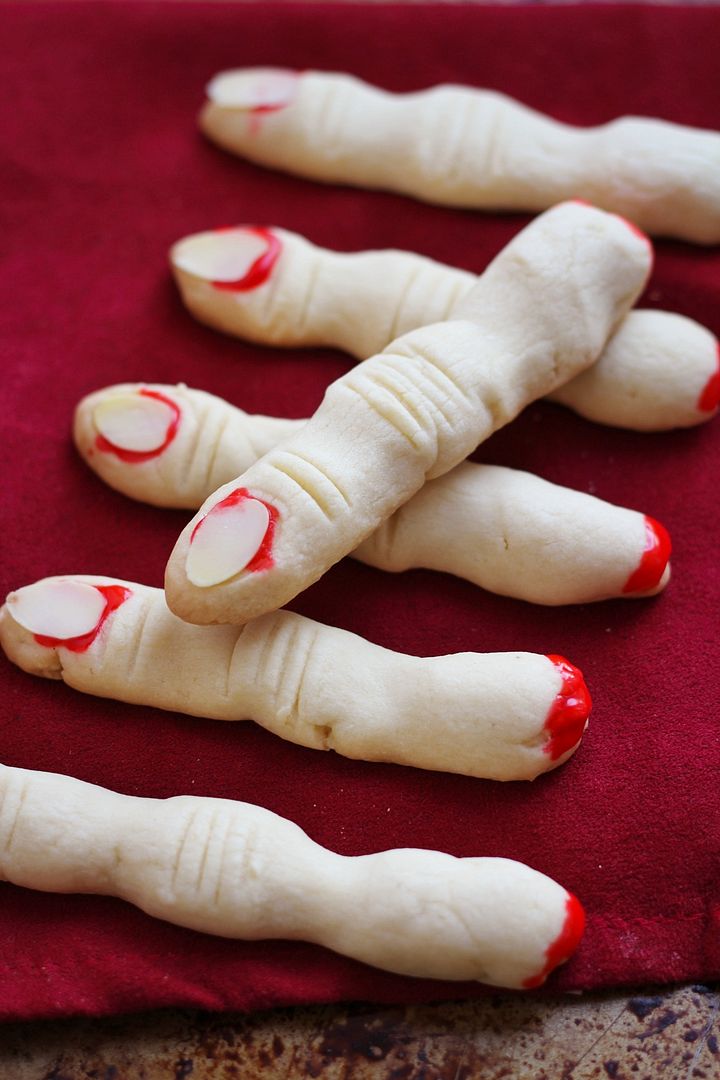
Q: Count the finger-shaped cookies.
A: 6